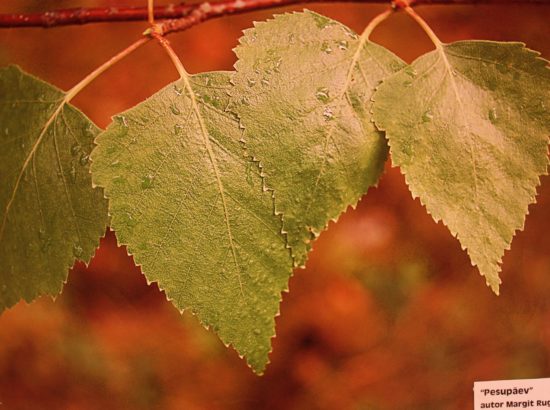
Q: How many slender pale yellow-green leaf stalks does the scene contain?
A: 4